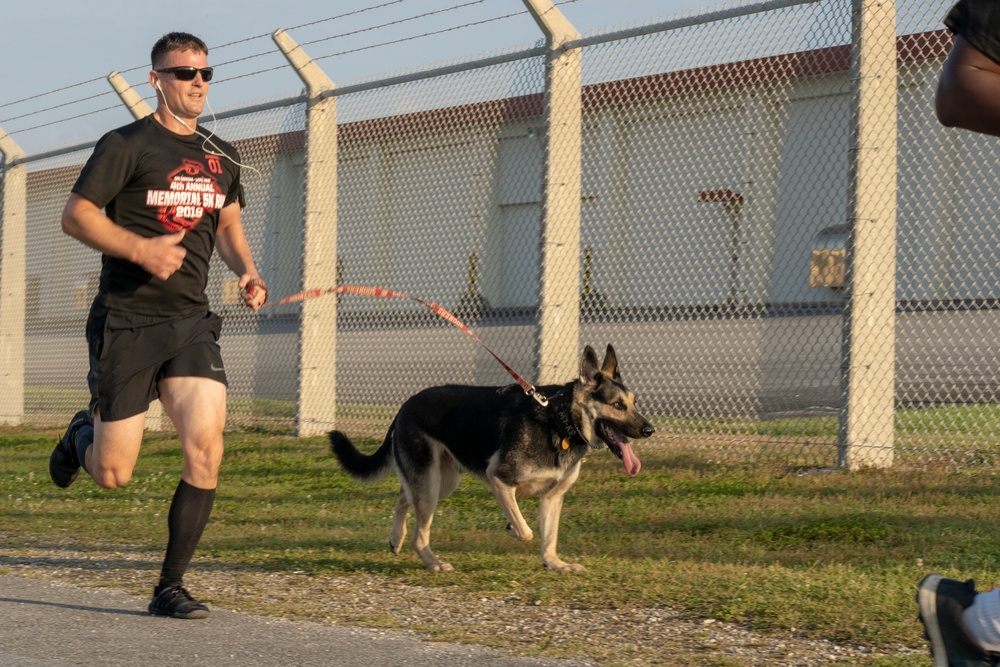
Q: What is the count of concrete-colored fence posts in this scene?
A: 5